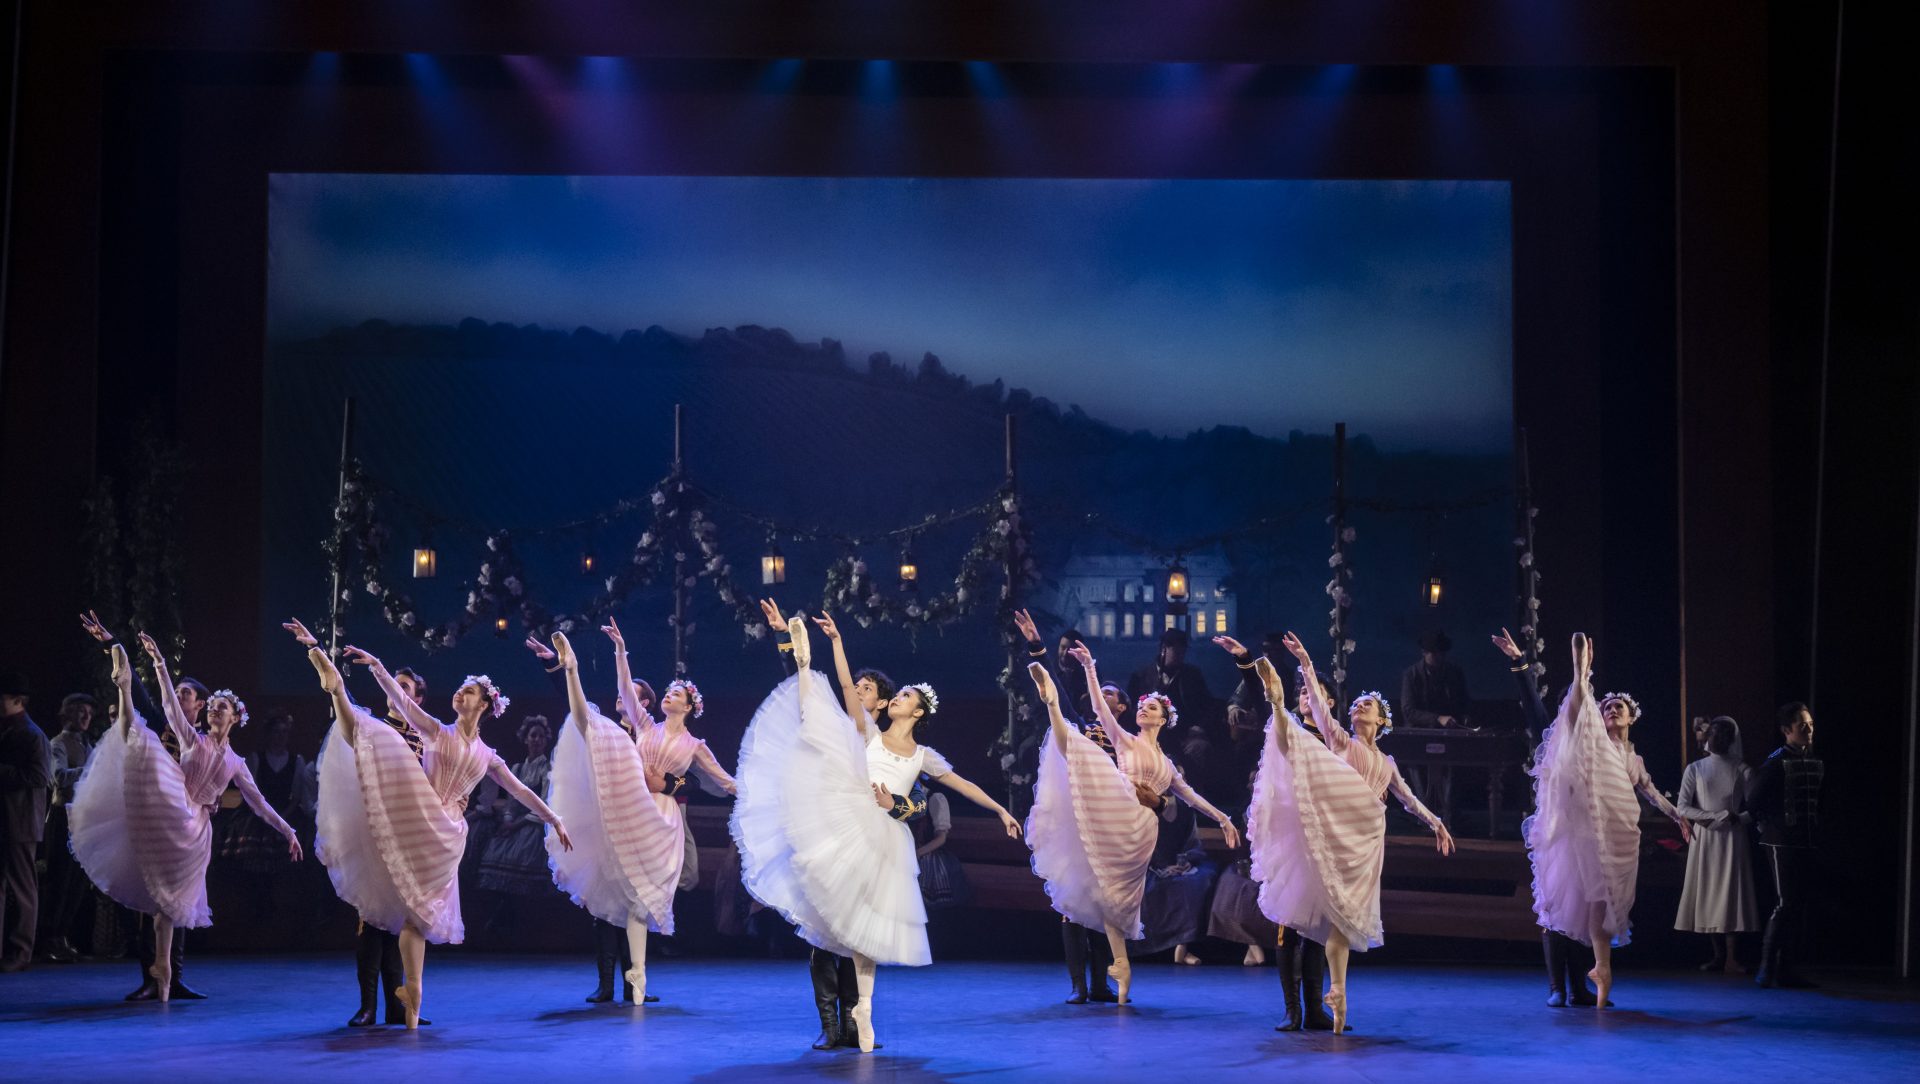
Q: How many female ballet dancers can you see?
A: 7